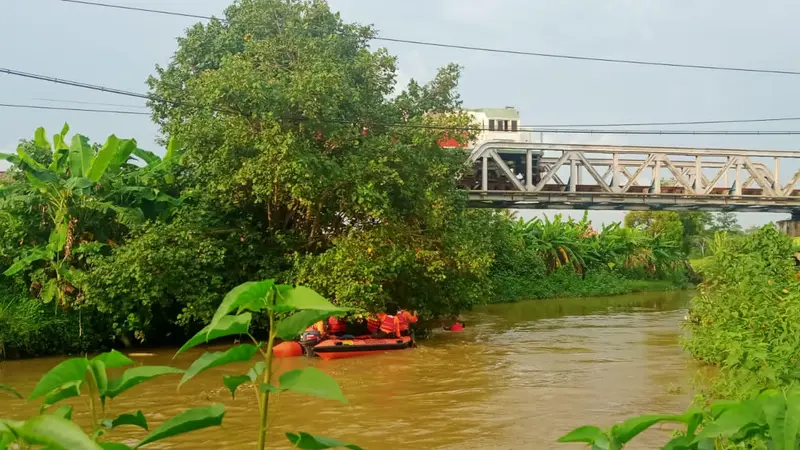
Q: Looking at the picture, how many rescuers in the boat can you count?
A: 5